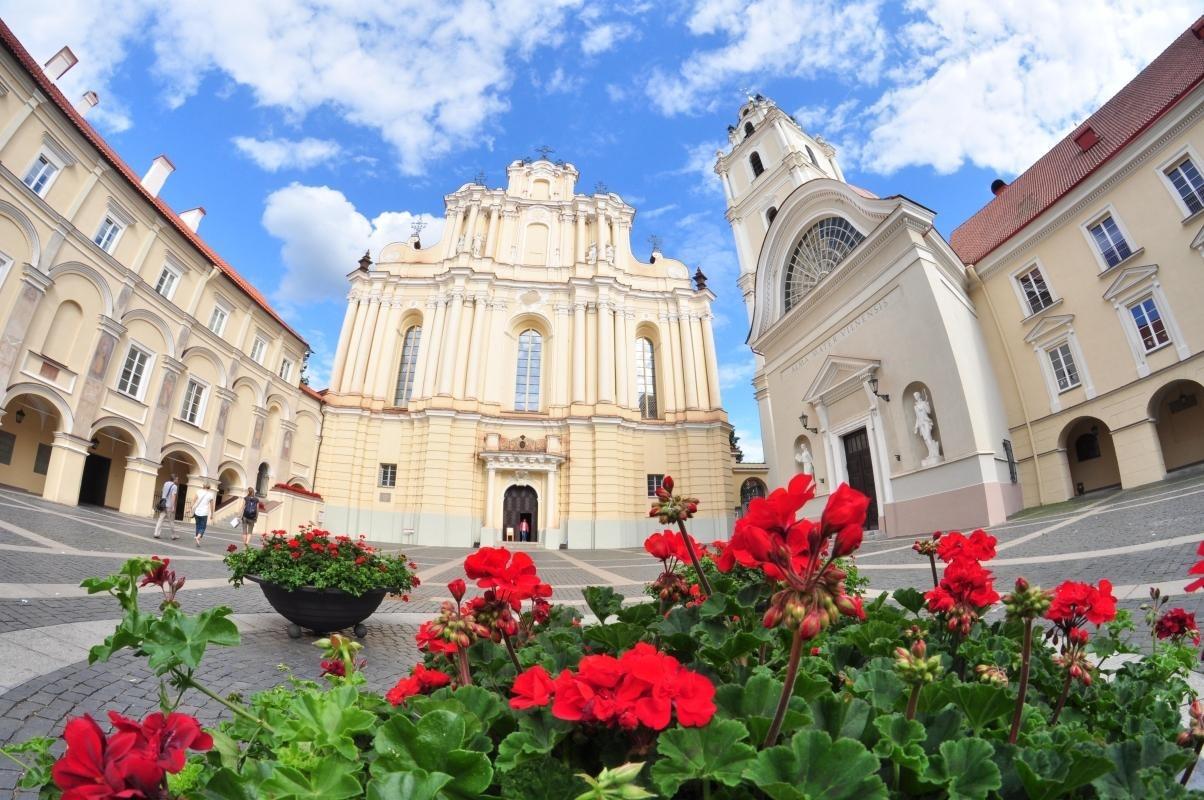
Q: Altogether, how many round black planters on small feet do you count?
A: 1